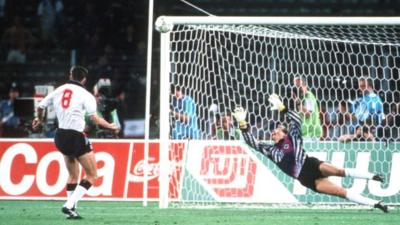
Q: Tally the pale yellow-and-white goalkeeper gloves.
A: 2